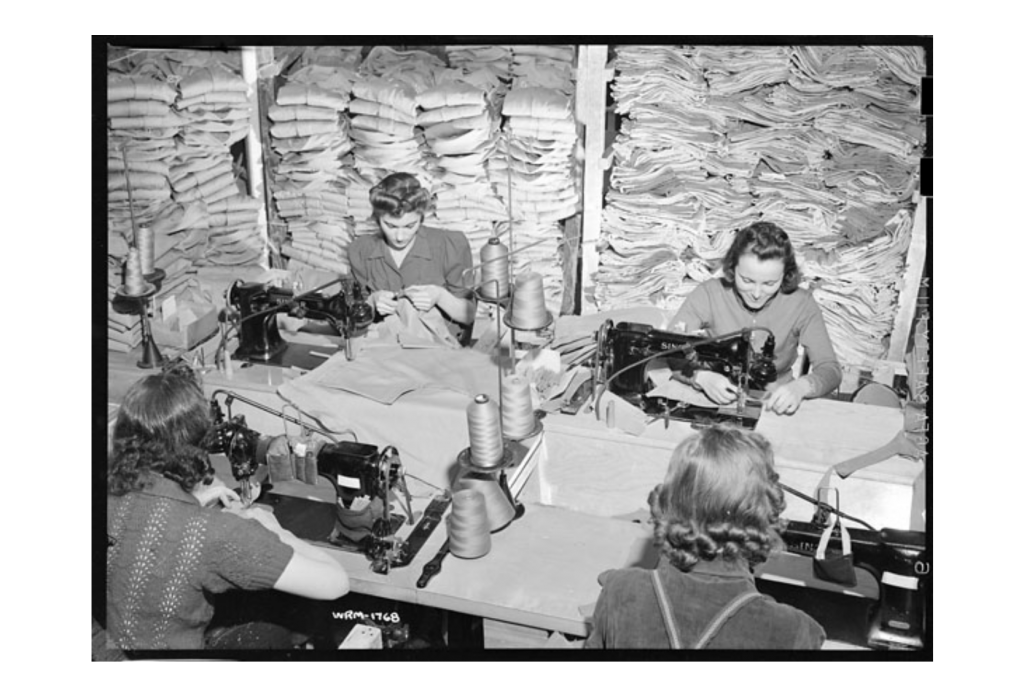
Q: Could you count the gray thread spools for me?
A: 7